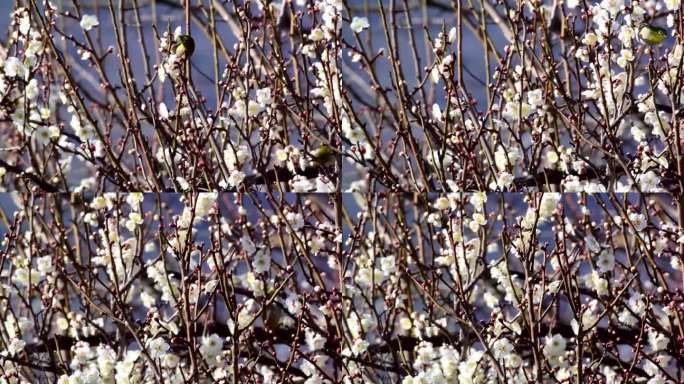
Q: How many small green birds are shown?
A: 3